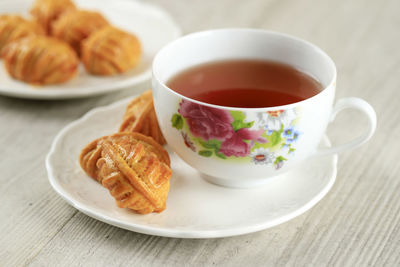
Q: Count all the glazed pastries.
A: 8